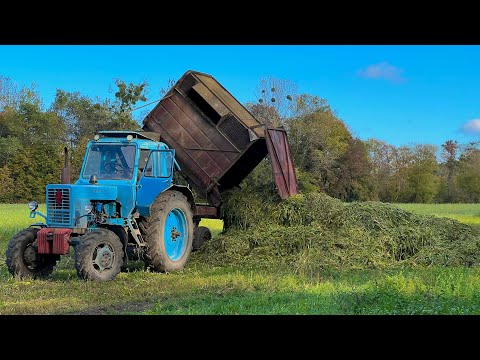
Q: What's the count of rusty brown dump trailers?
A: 1